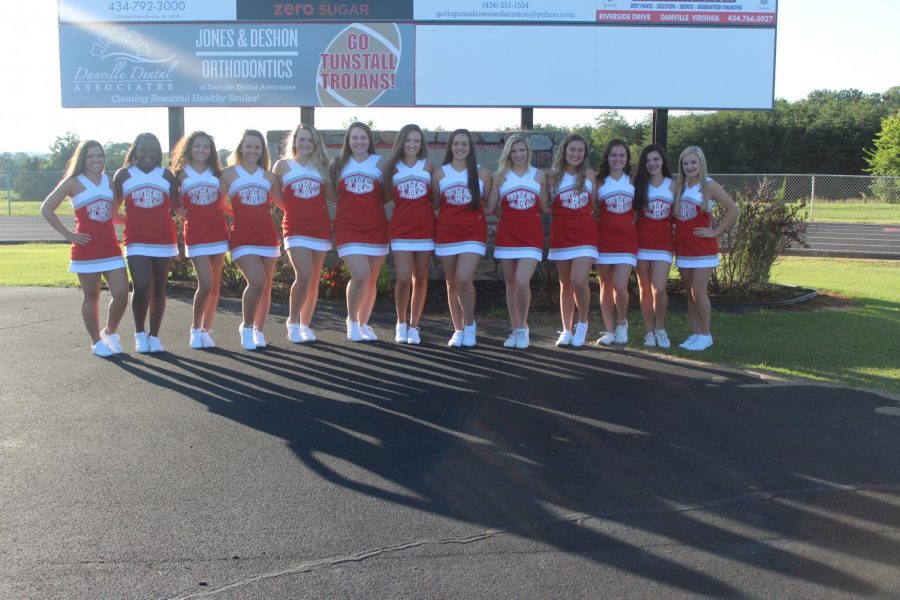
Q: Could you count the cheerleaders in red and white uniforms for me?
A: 13